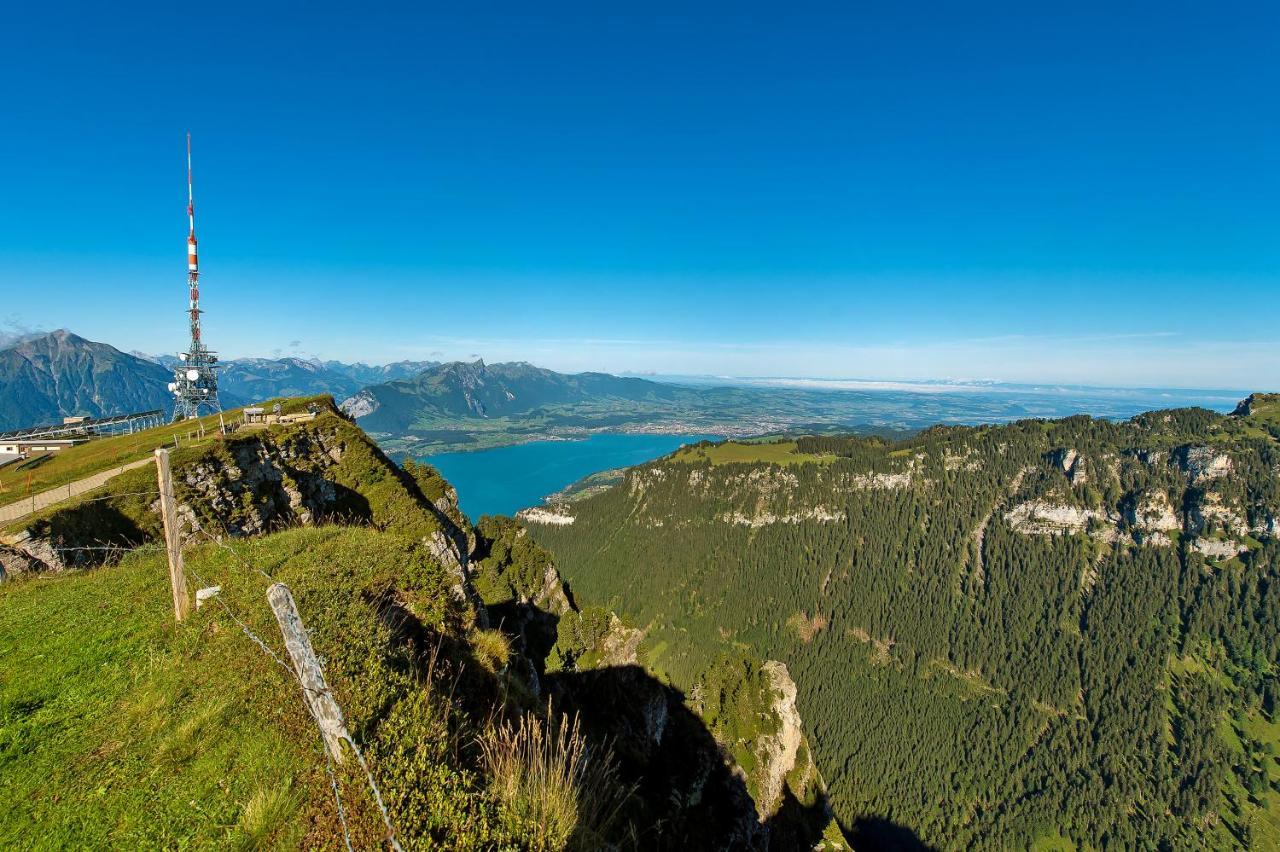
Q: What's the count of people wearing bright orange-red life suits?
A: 0